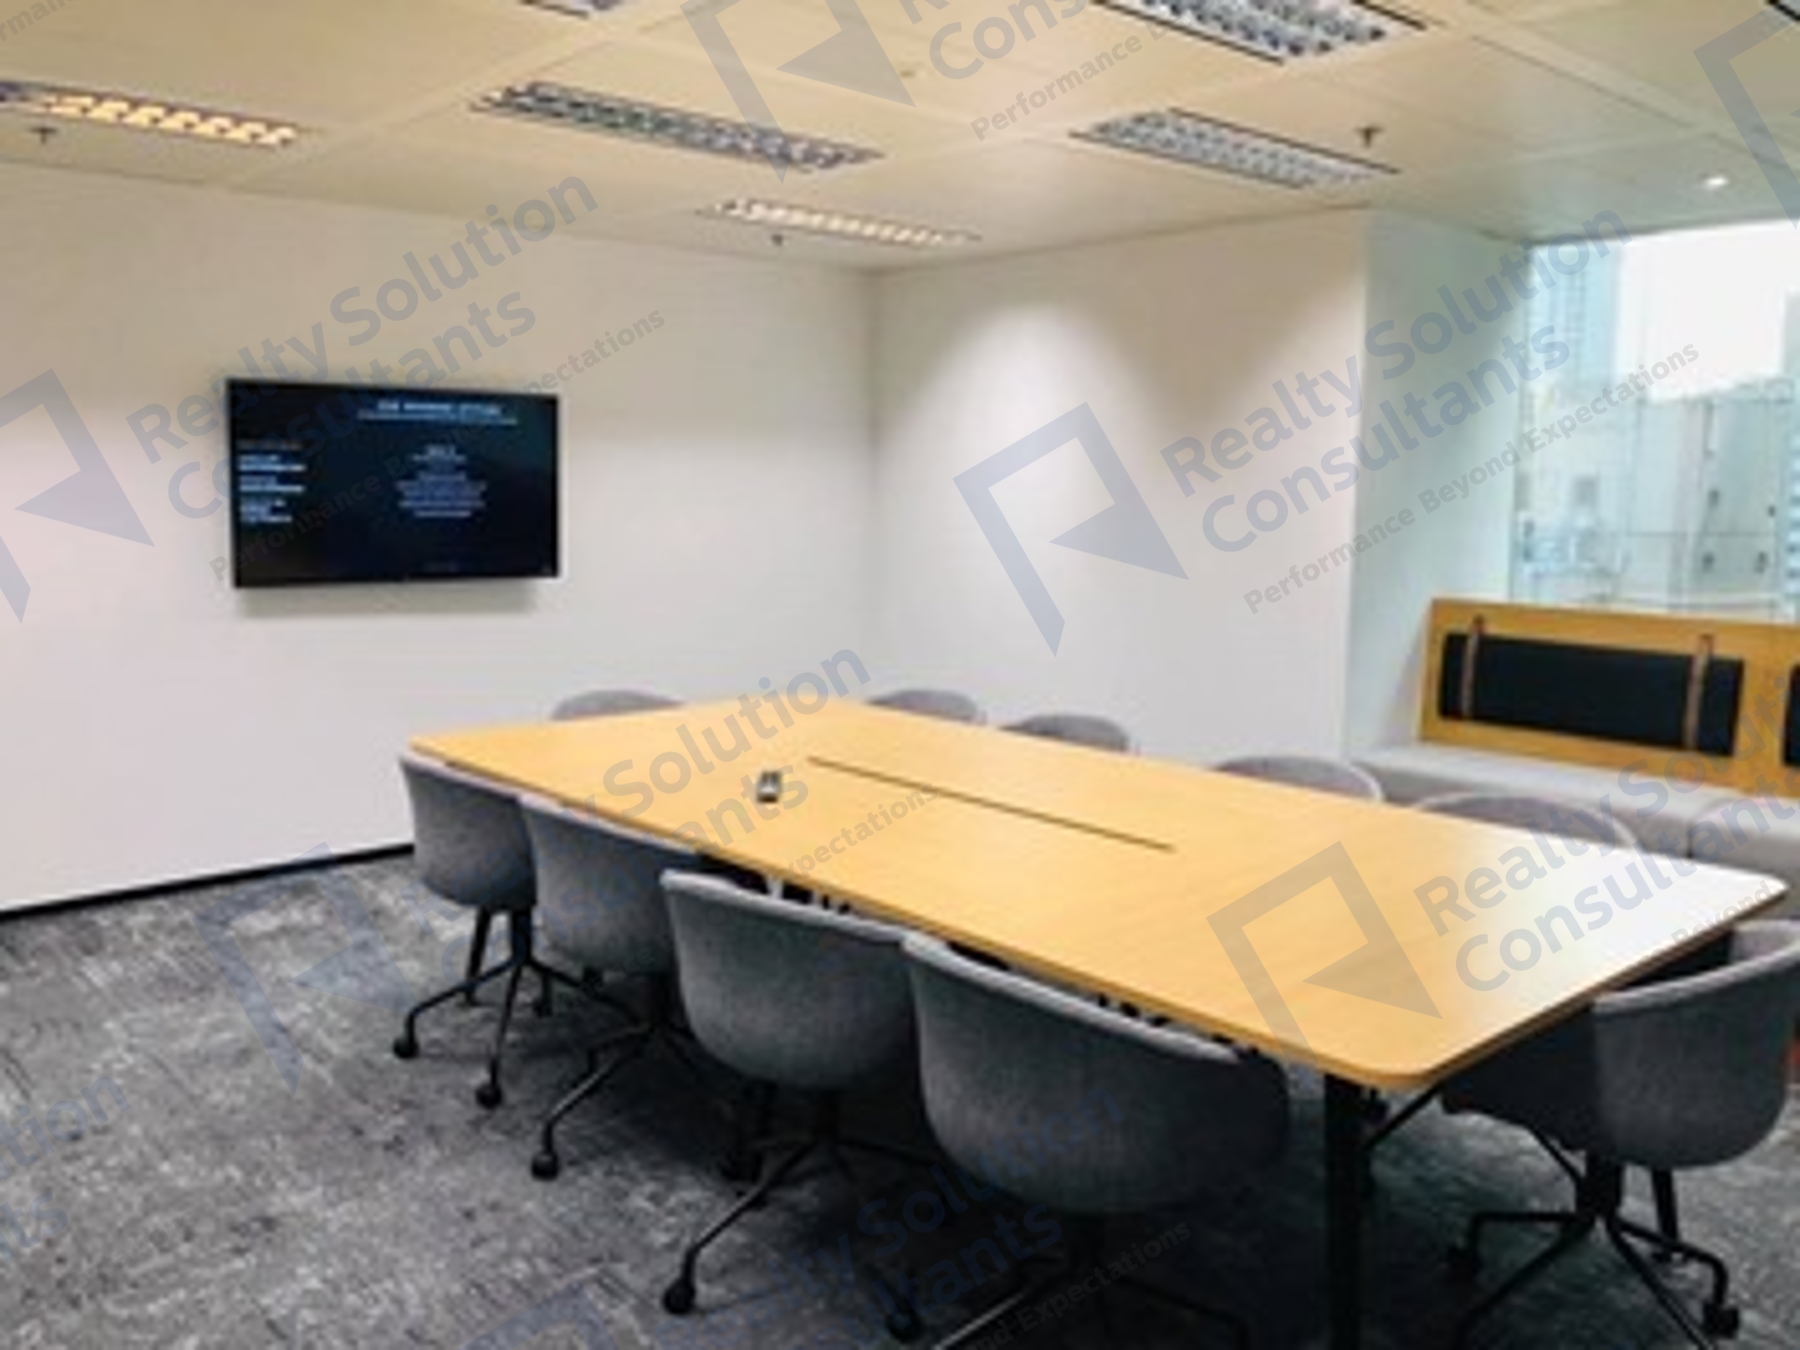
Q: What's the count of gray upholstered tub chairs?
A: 10